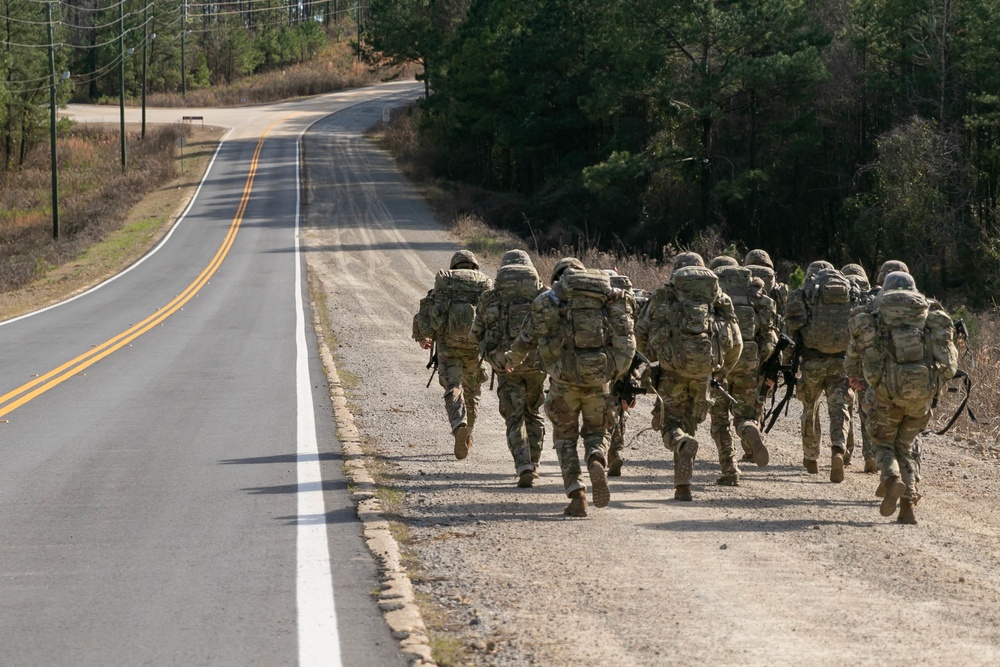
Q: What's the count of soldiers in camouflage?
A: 11